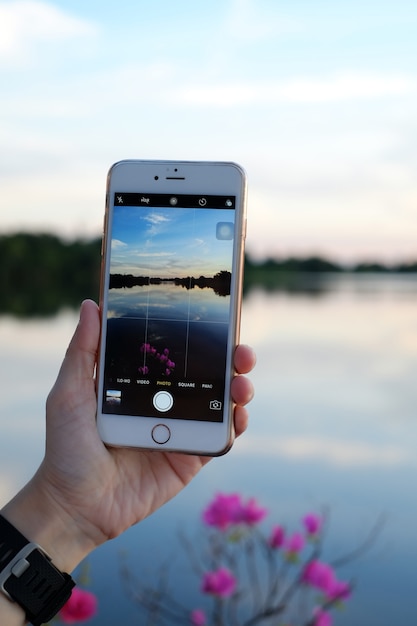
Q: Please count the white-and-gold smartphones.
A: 1